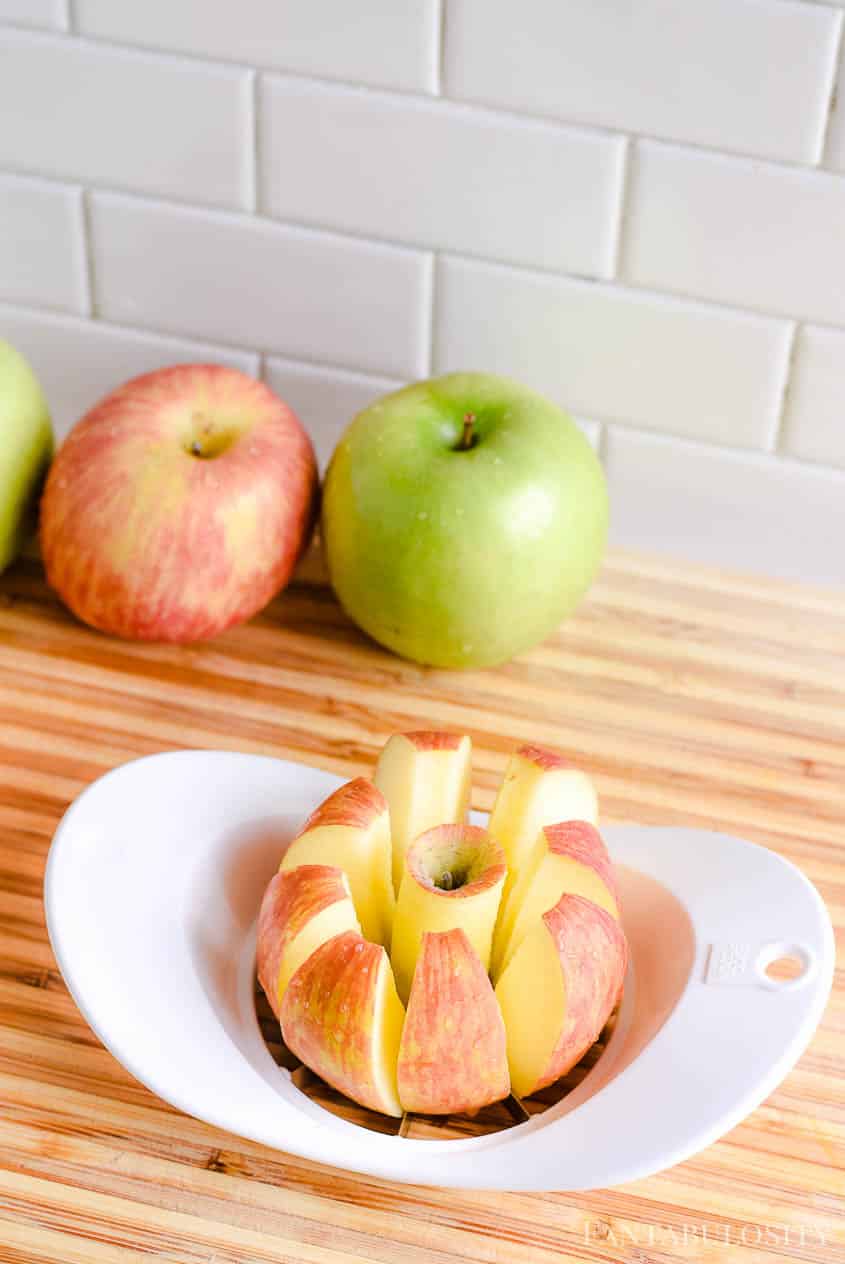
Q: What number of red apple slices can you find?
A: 8